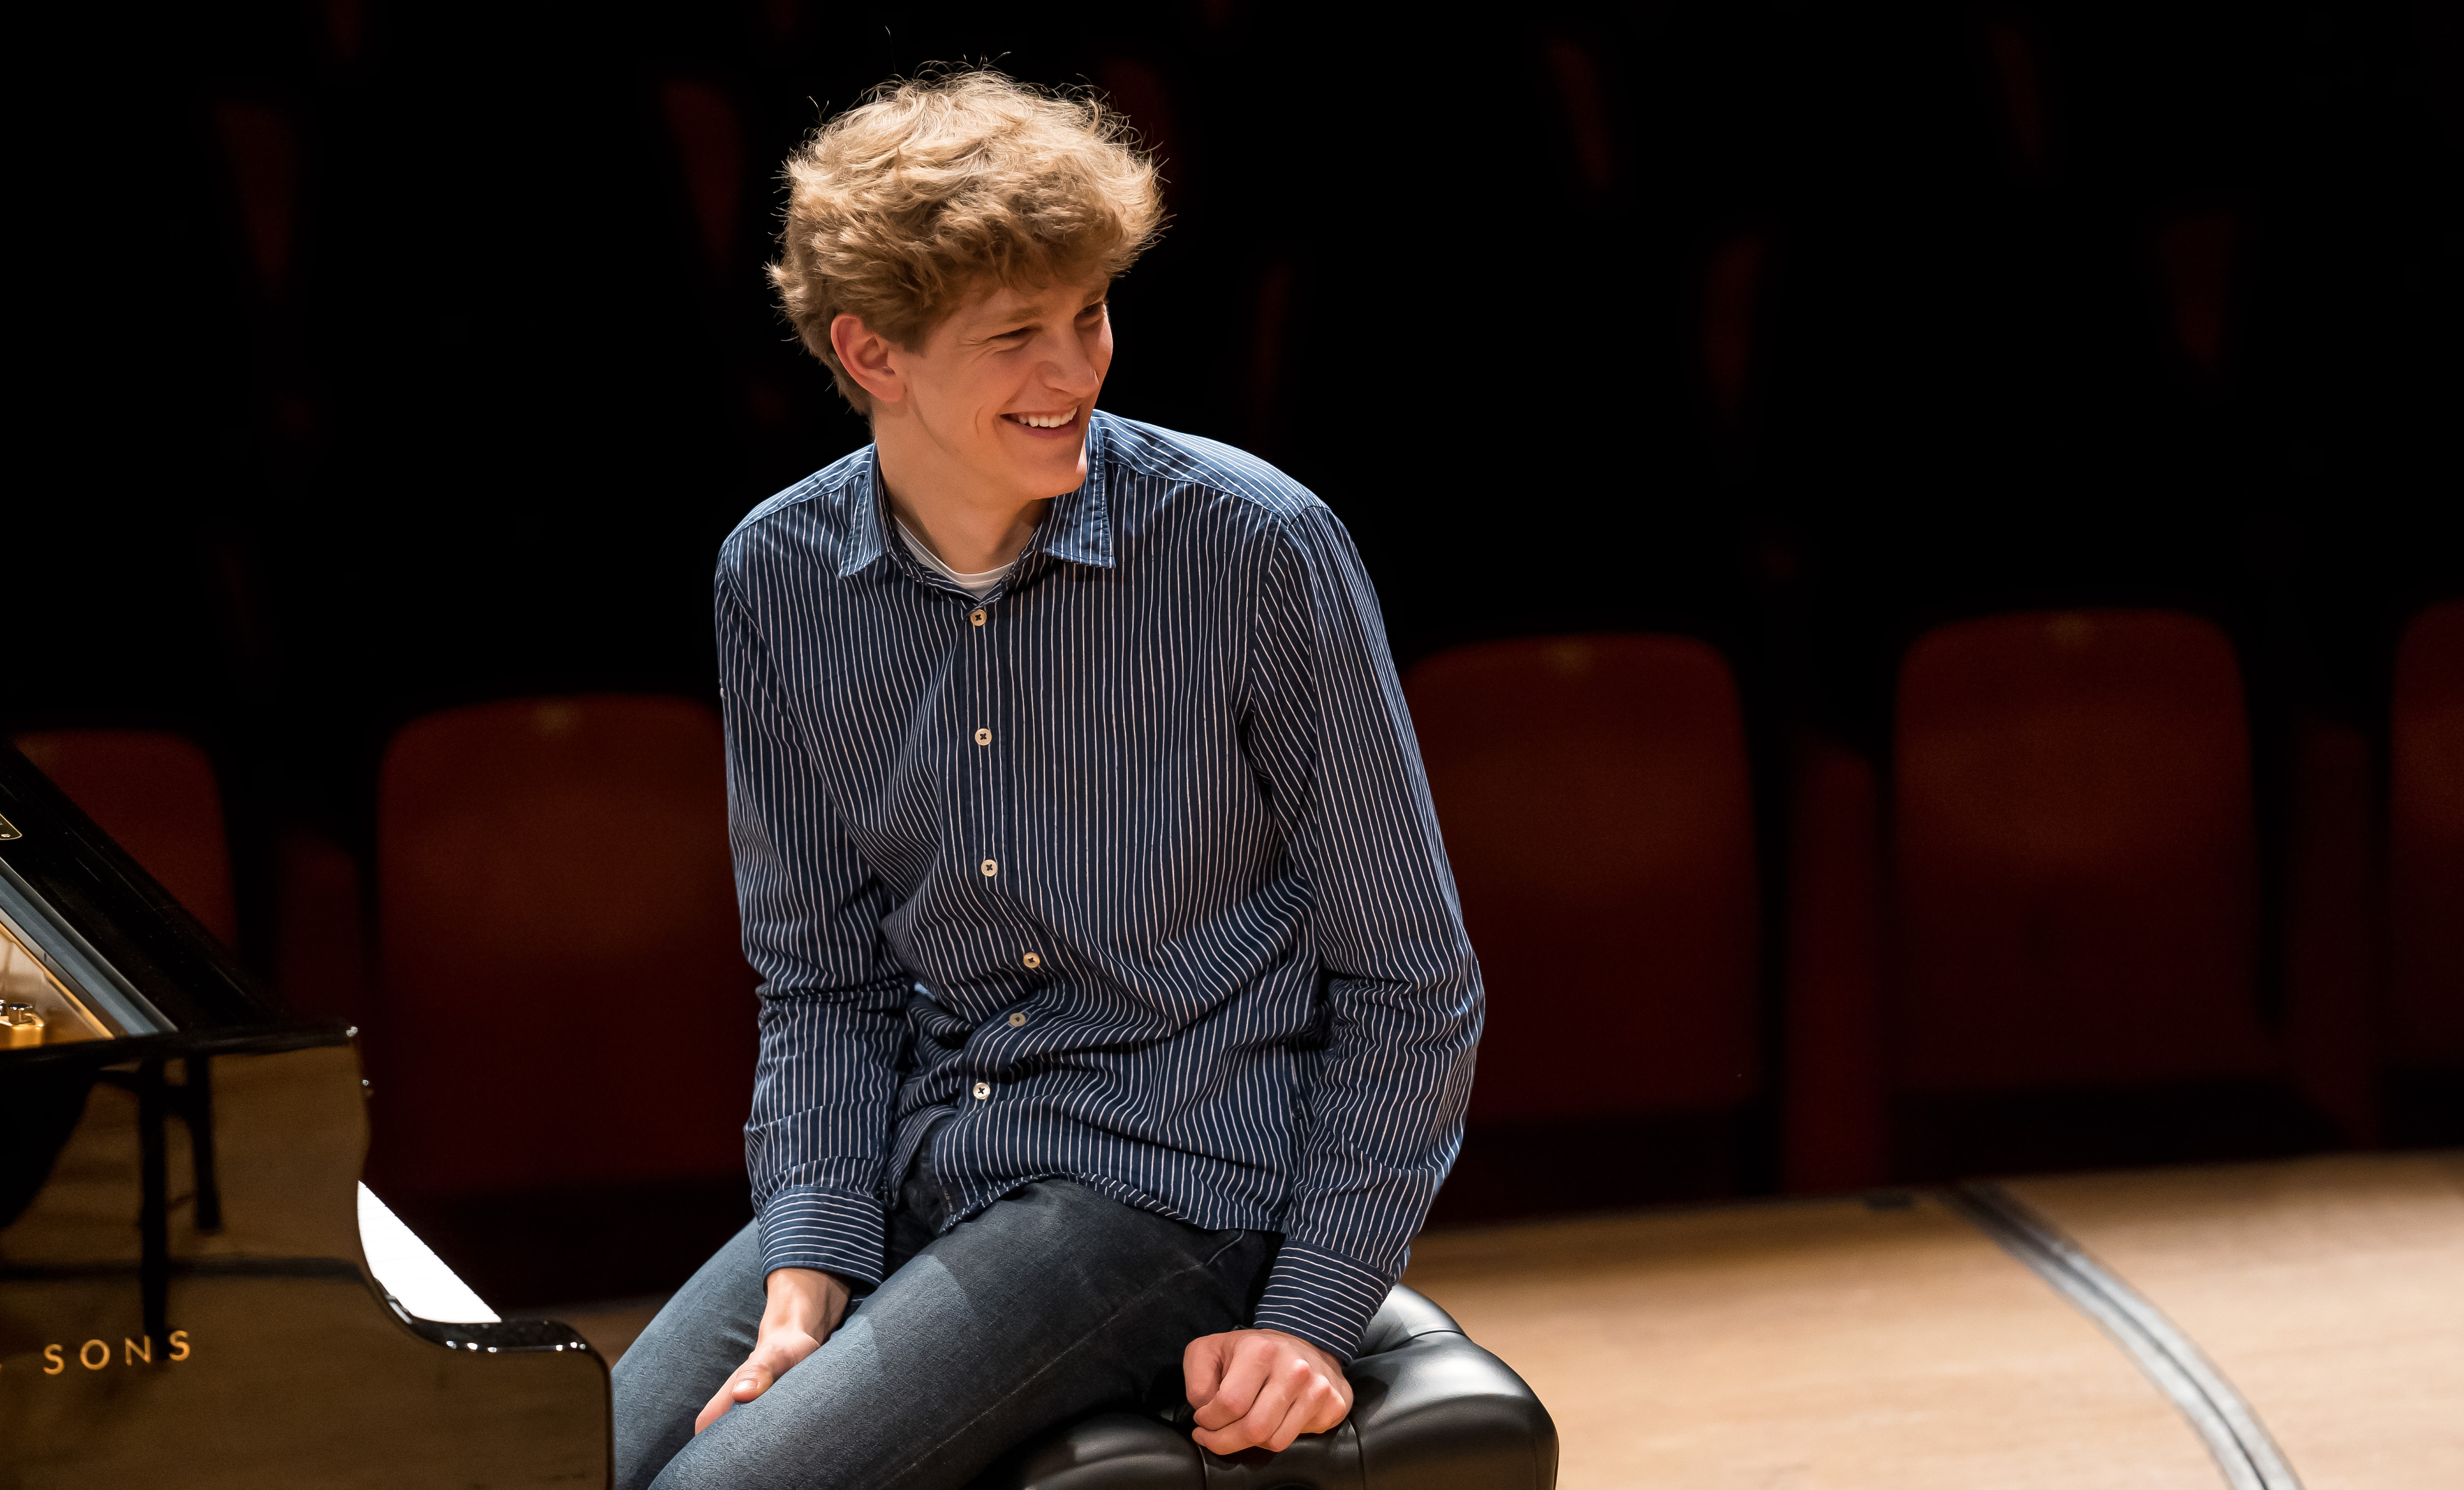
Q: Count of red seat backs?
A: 5